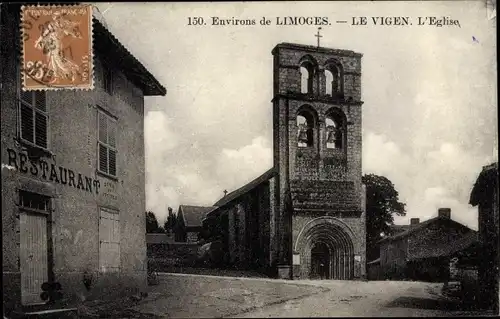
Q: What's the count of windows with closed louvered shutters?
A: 2